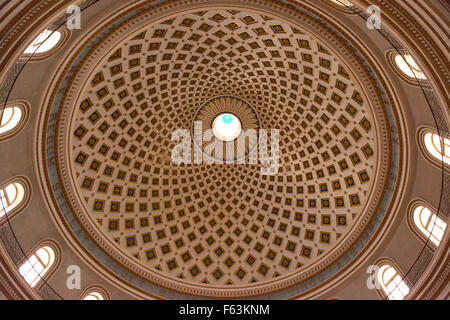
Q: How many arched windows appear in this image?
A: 10